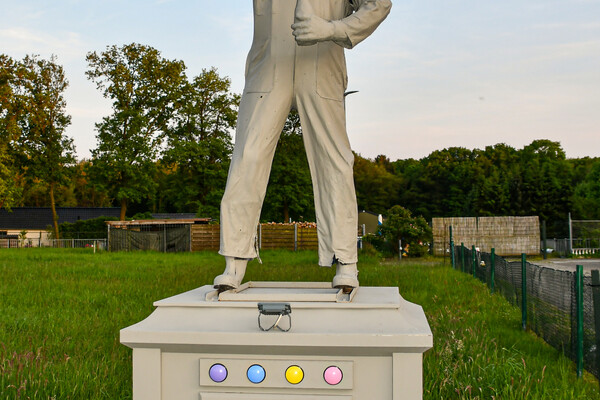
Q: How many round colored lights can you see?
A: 4